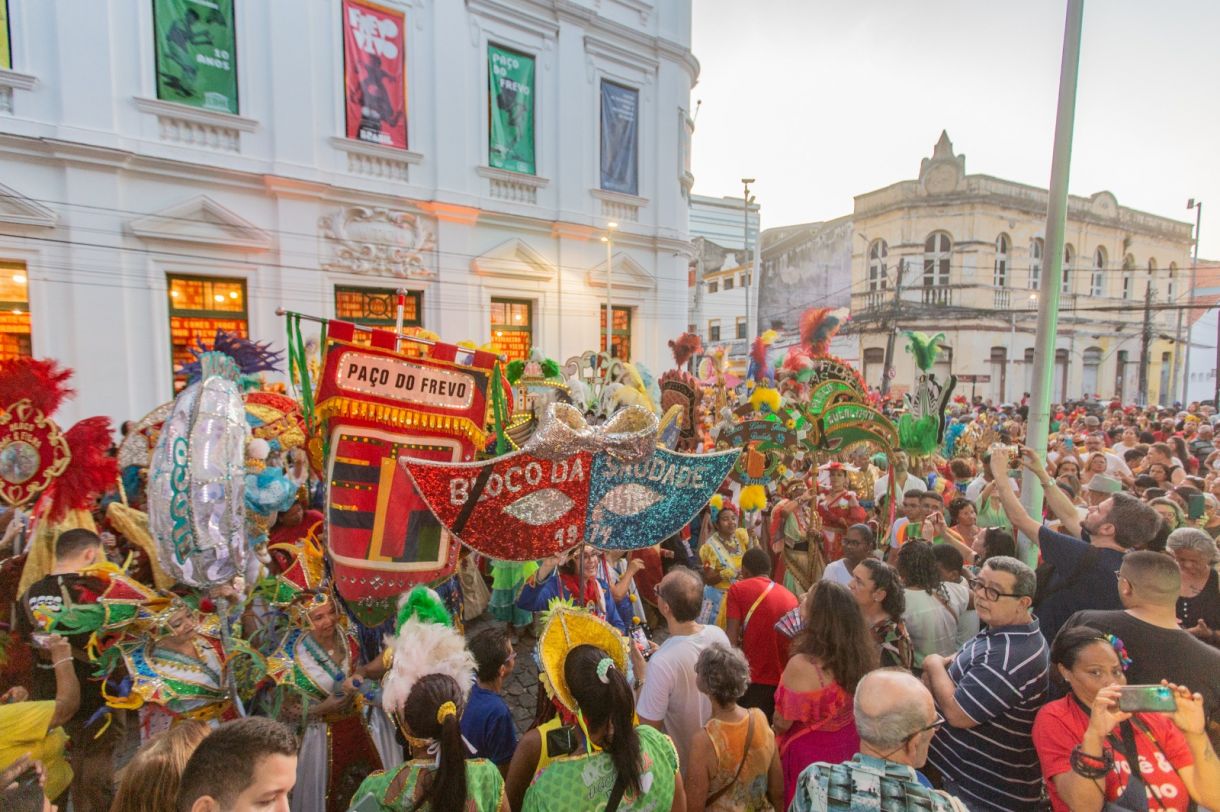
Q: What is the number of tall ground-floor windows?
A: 5